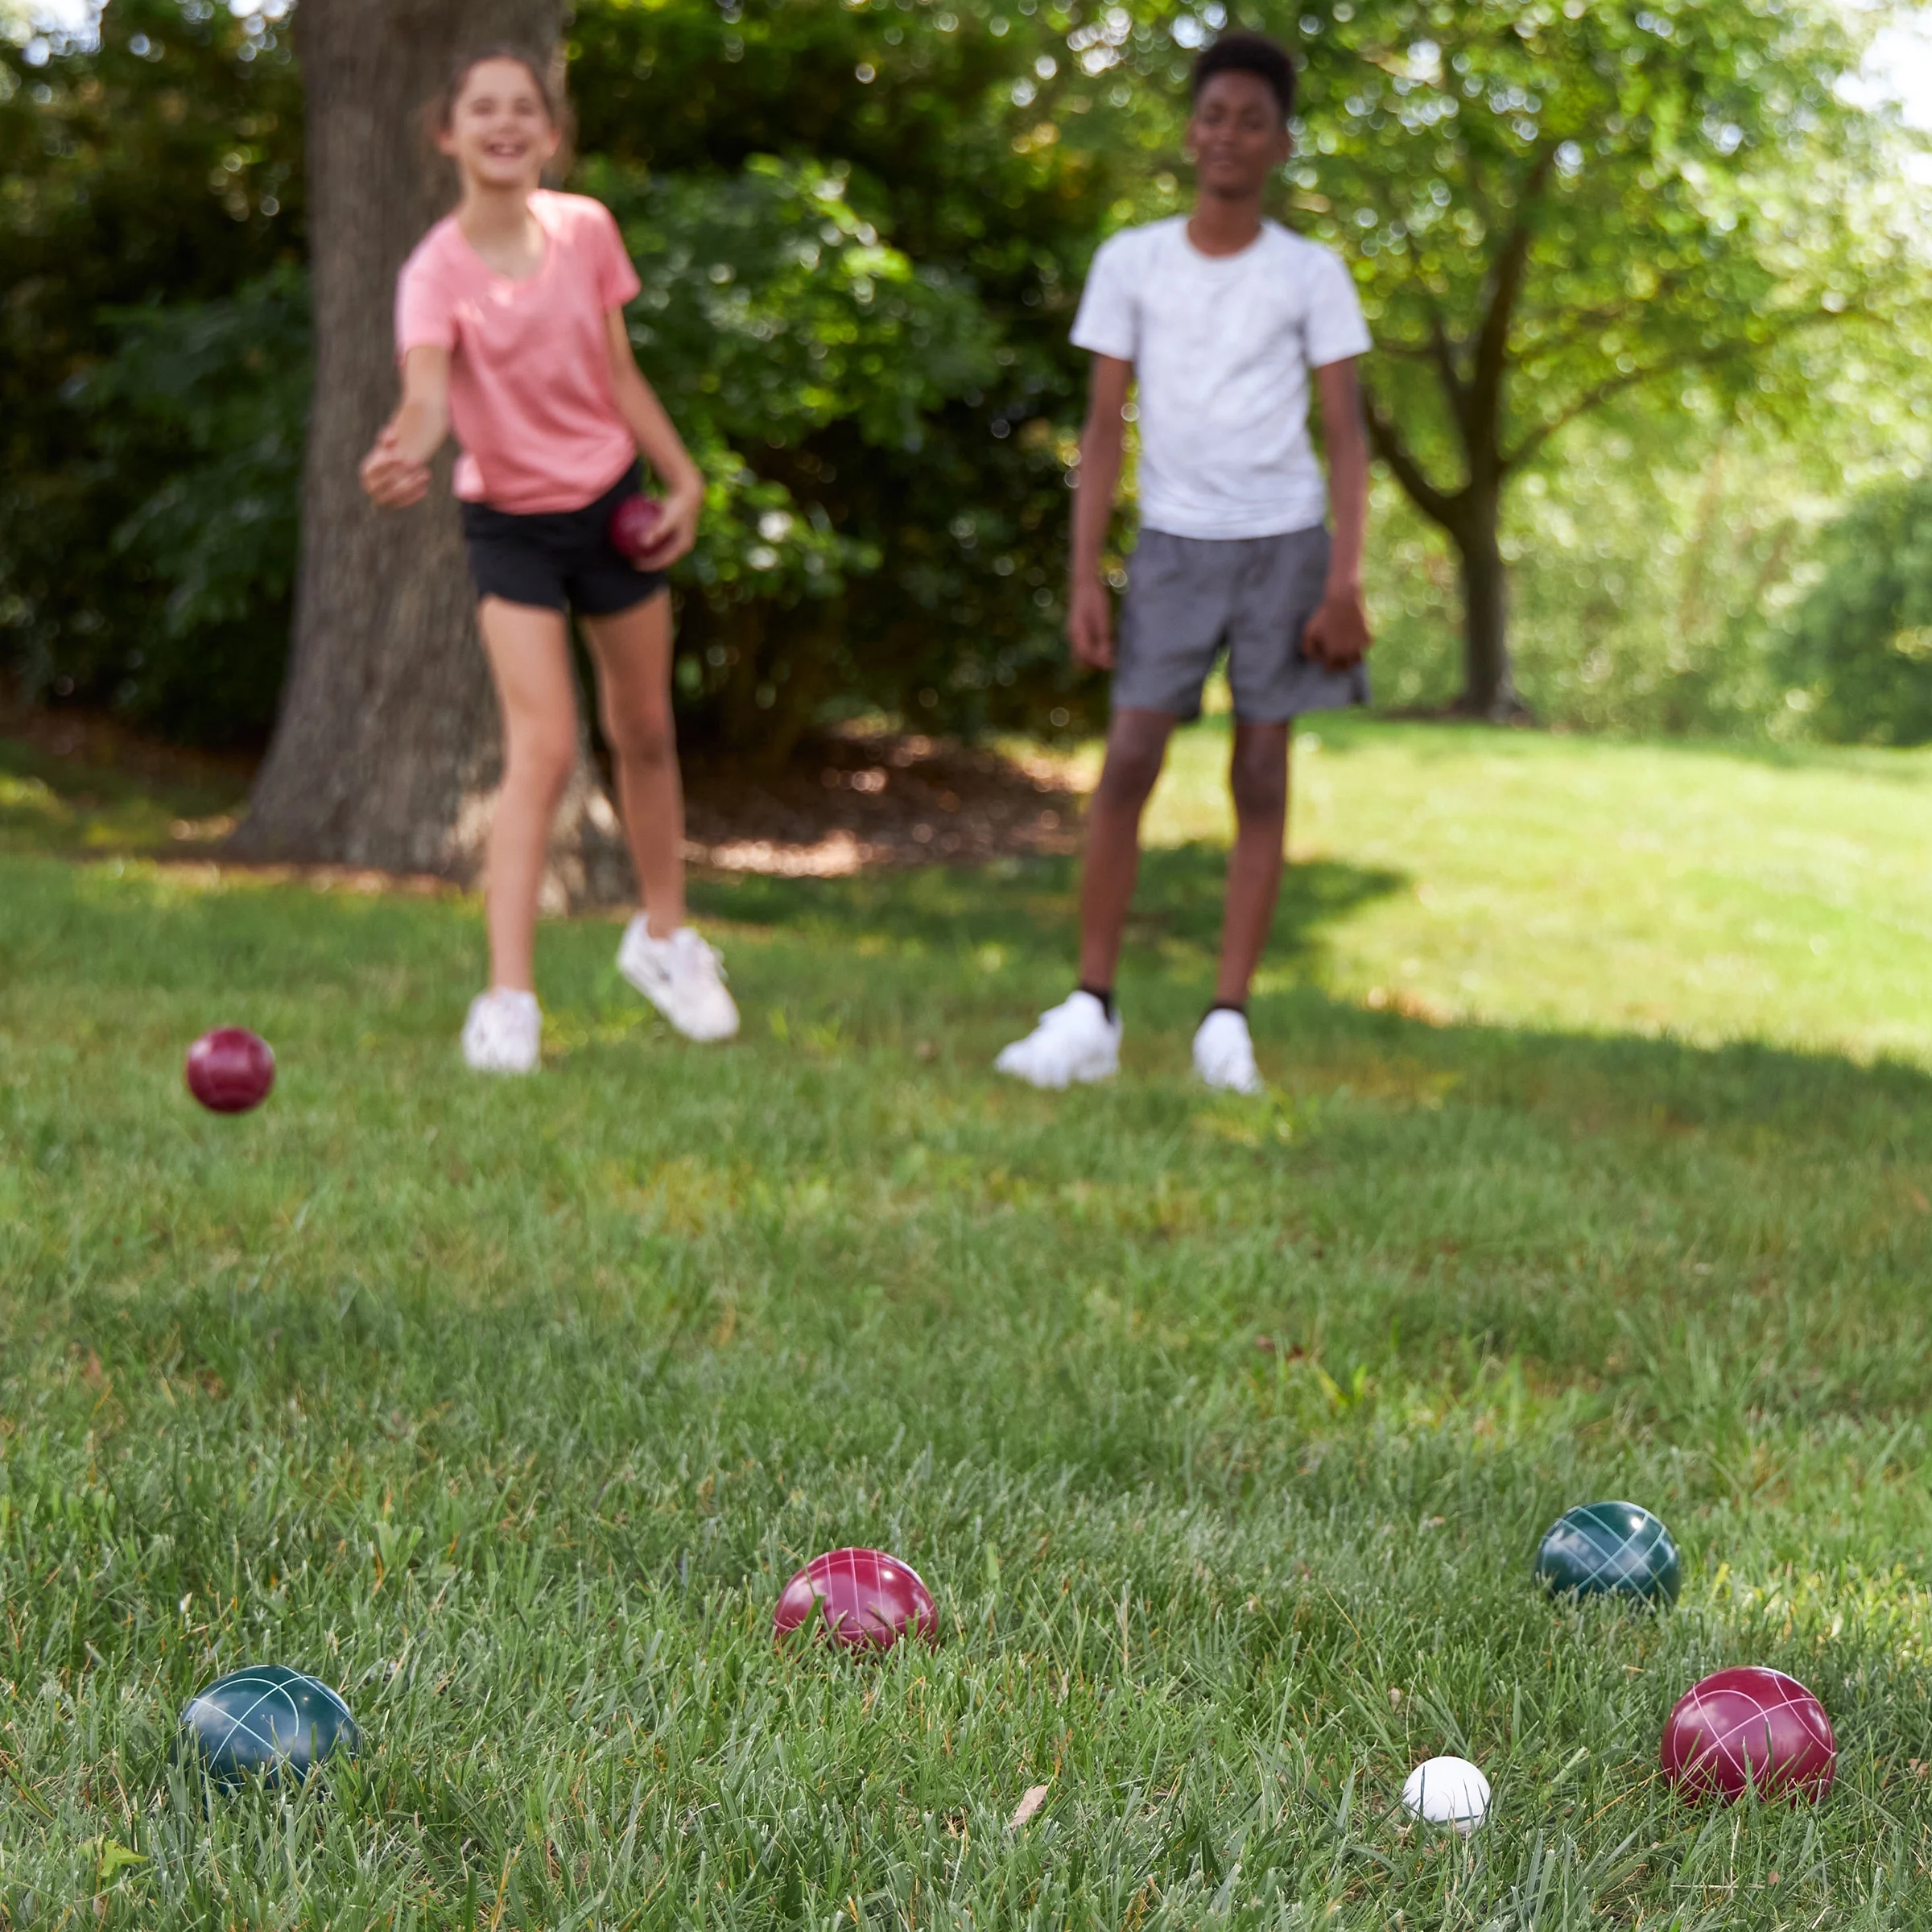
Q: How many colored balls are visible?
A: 6